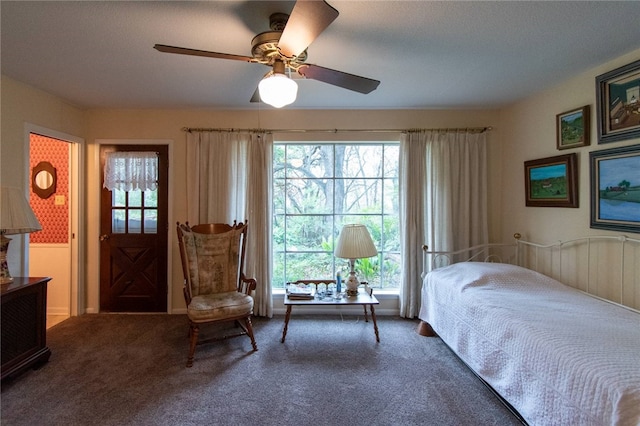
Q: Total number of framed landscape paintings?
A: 3